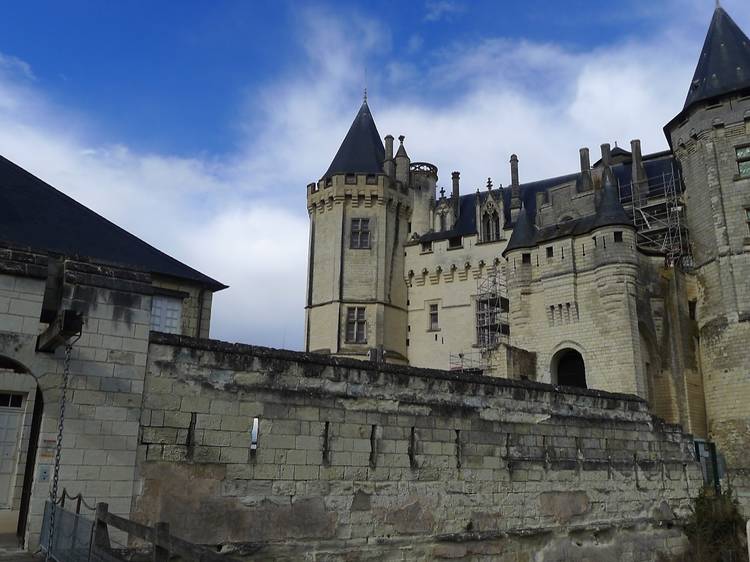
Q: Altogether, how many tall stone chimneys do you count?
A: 6